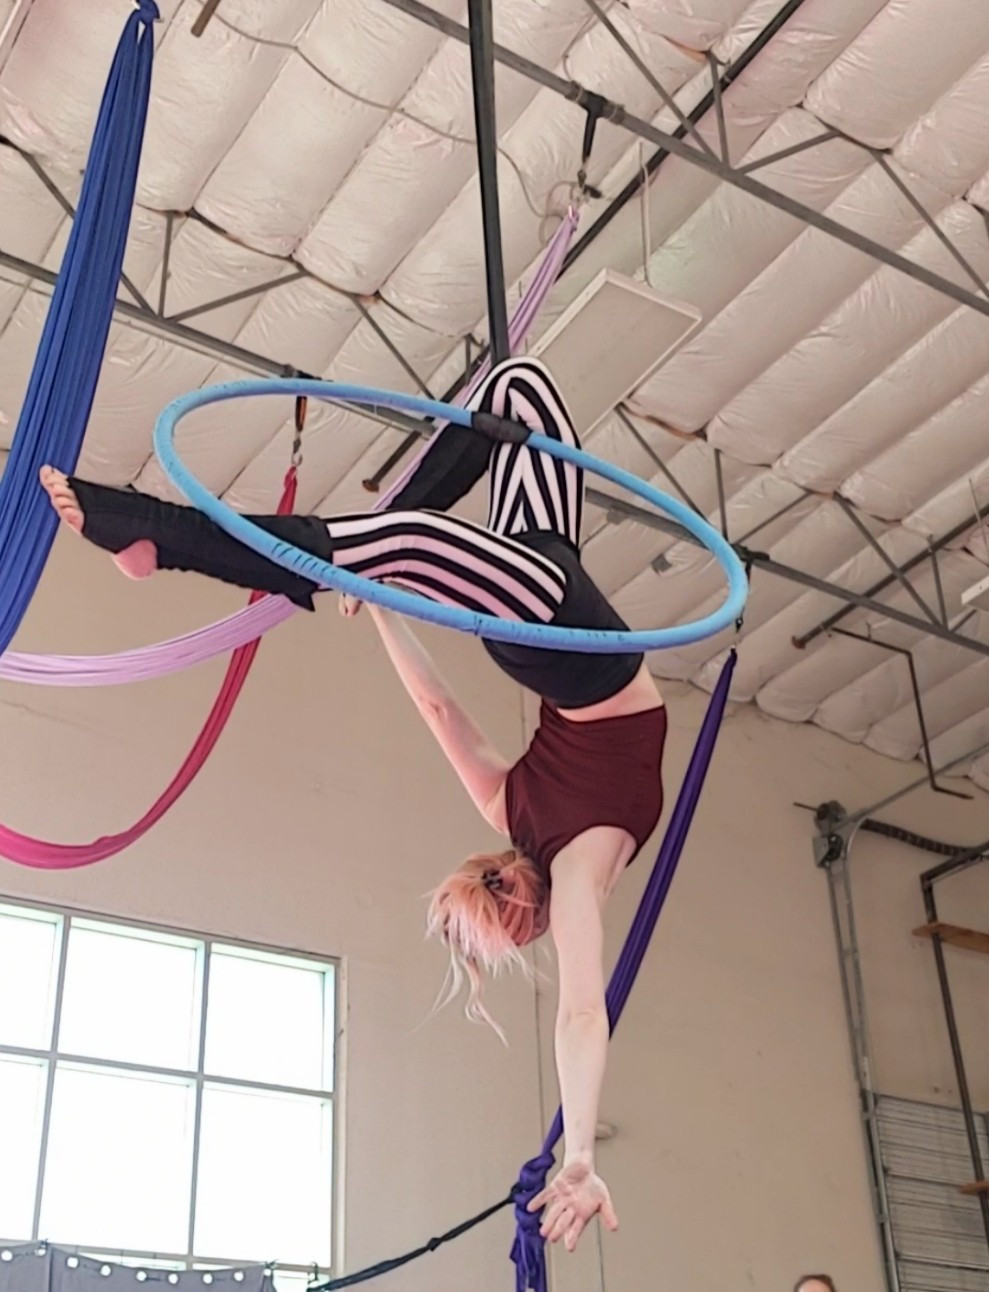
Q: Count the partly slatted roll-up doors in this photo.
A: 1